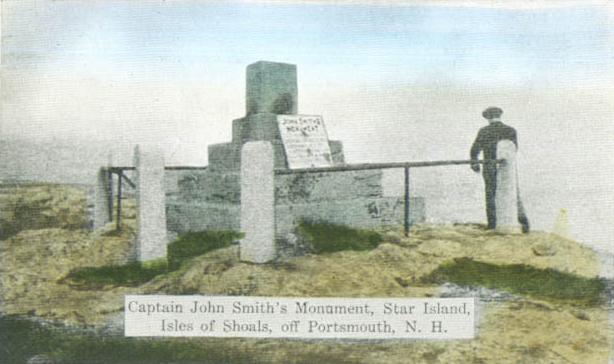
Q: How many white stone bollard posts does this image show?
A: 4